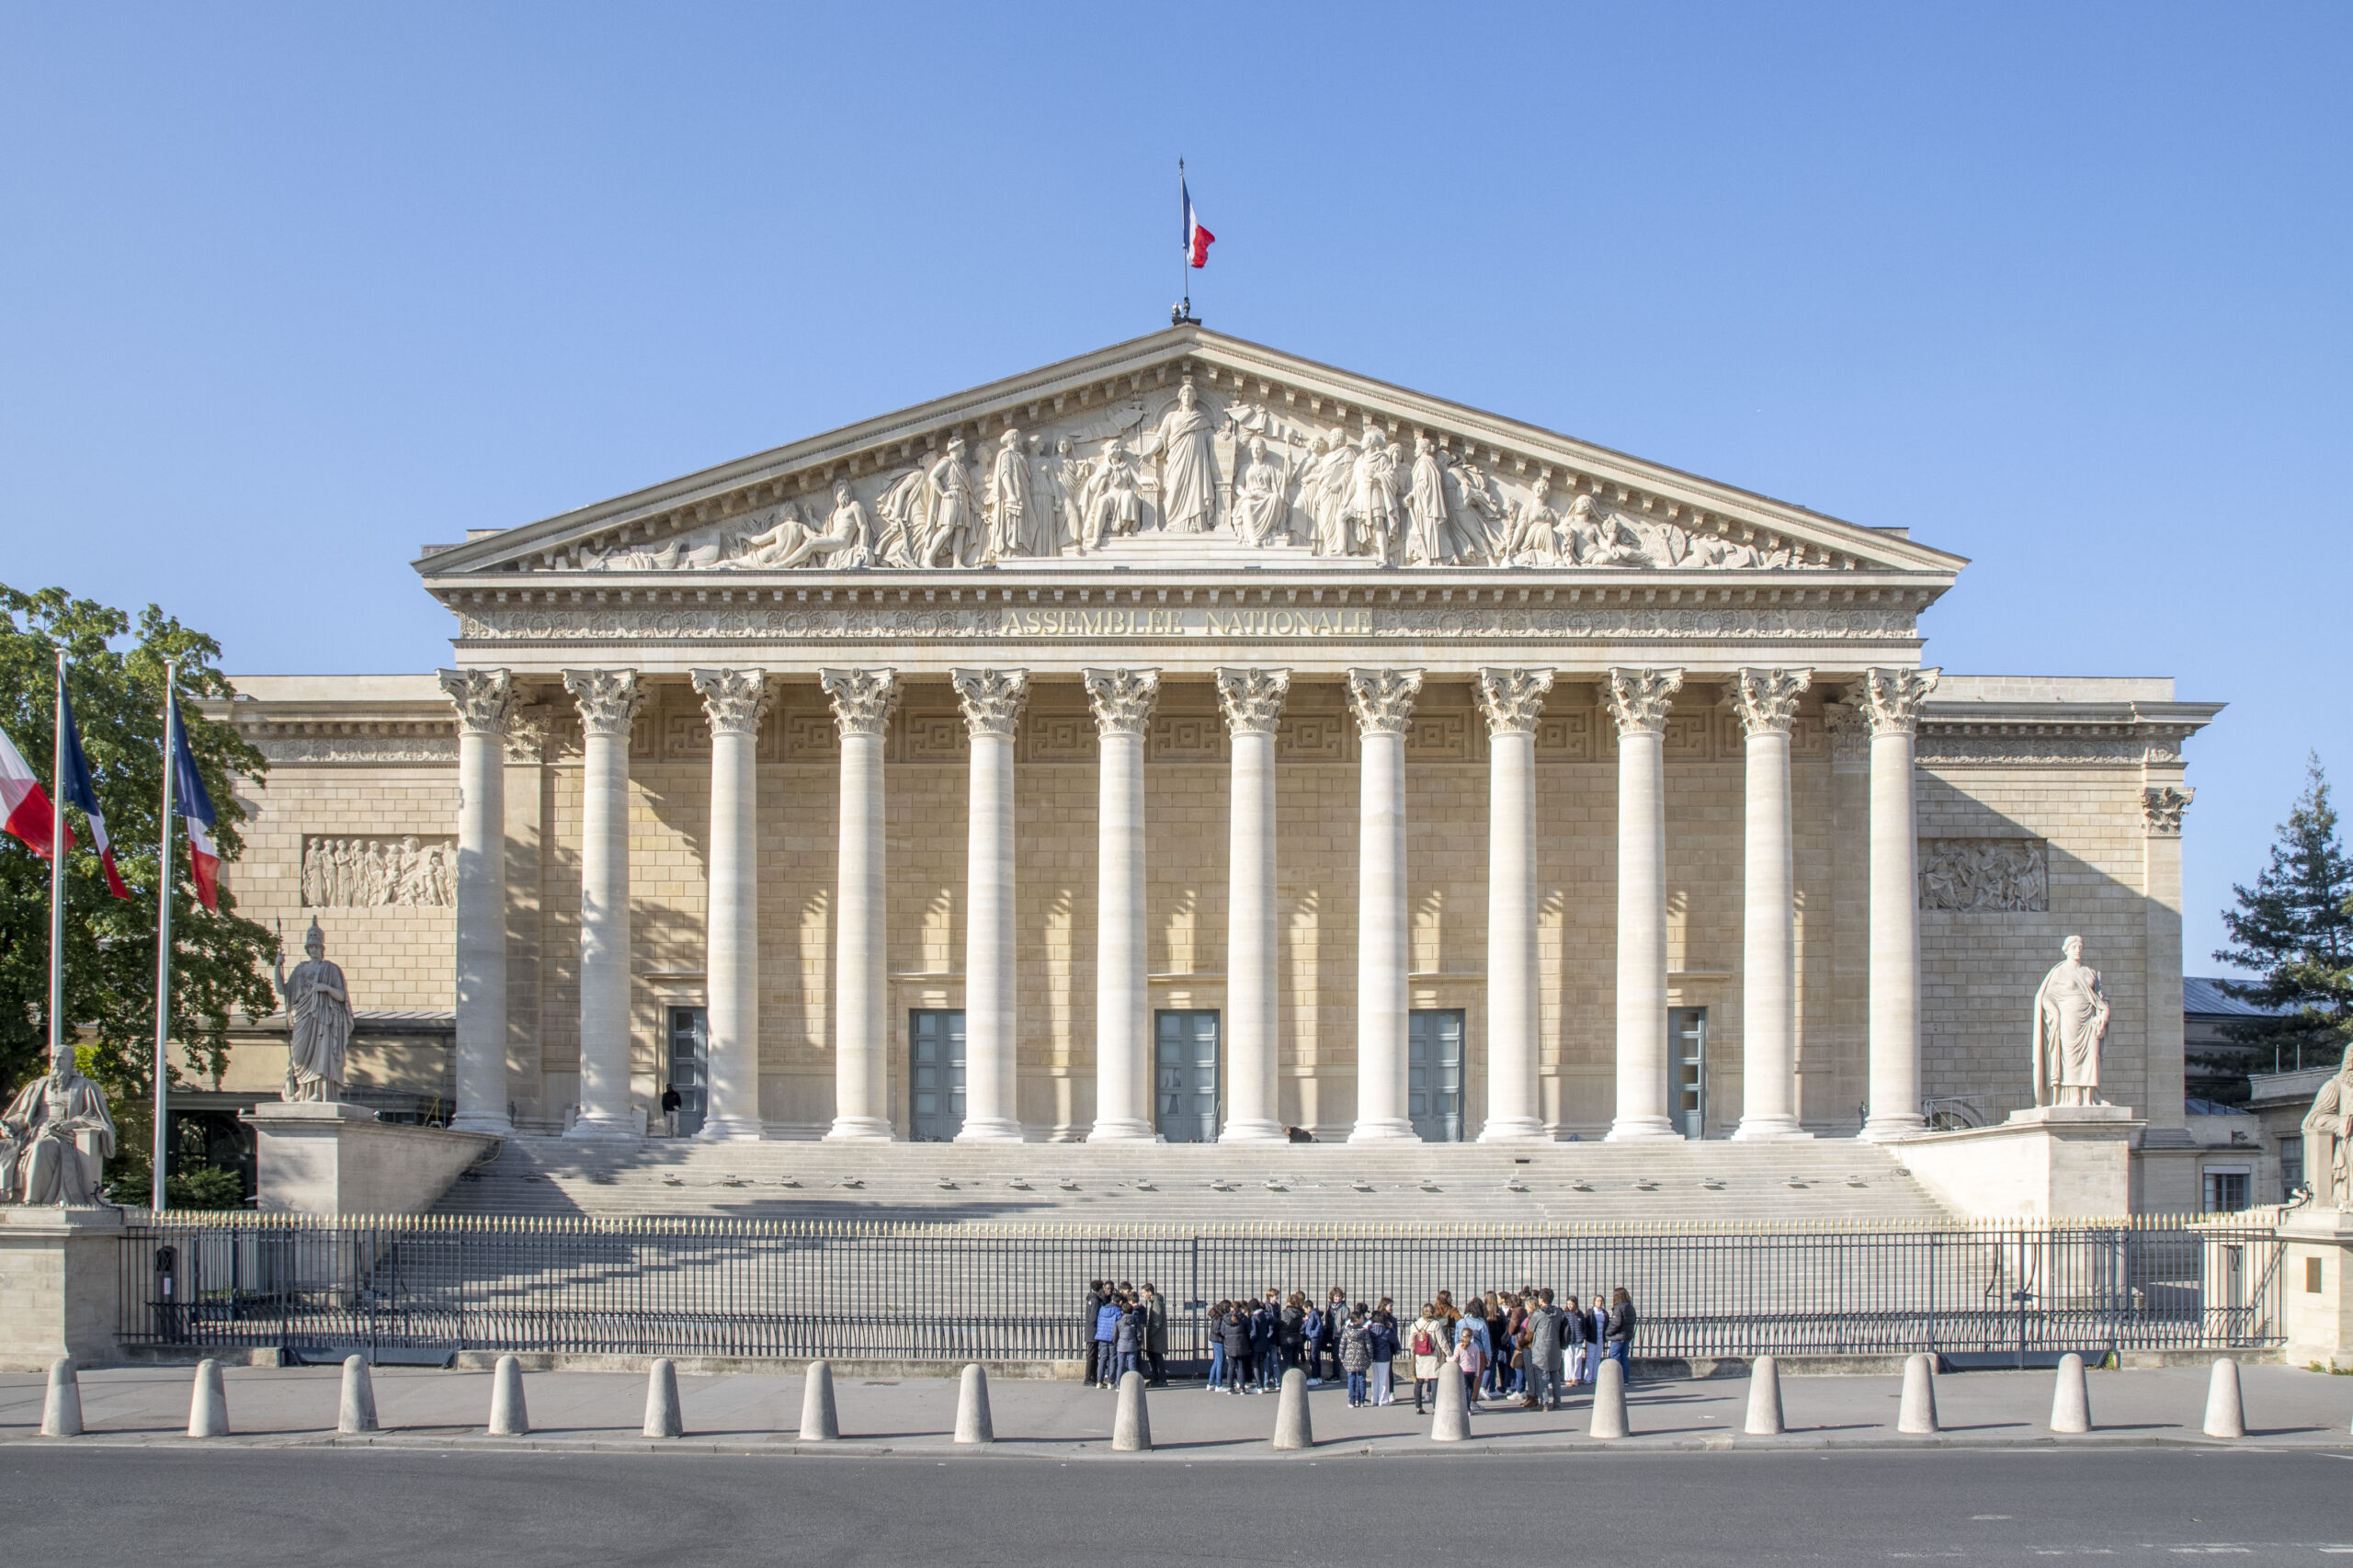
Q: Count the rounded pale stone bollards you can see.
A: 15